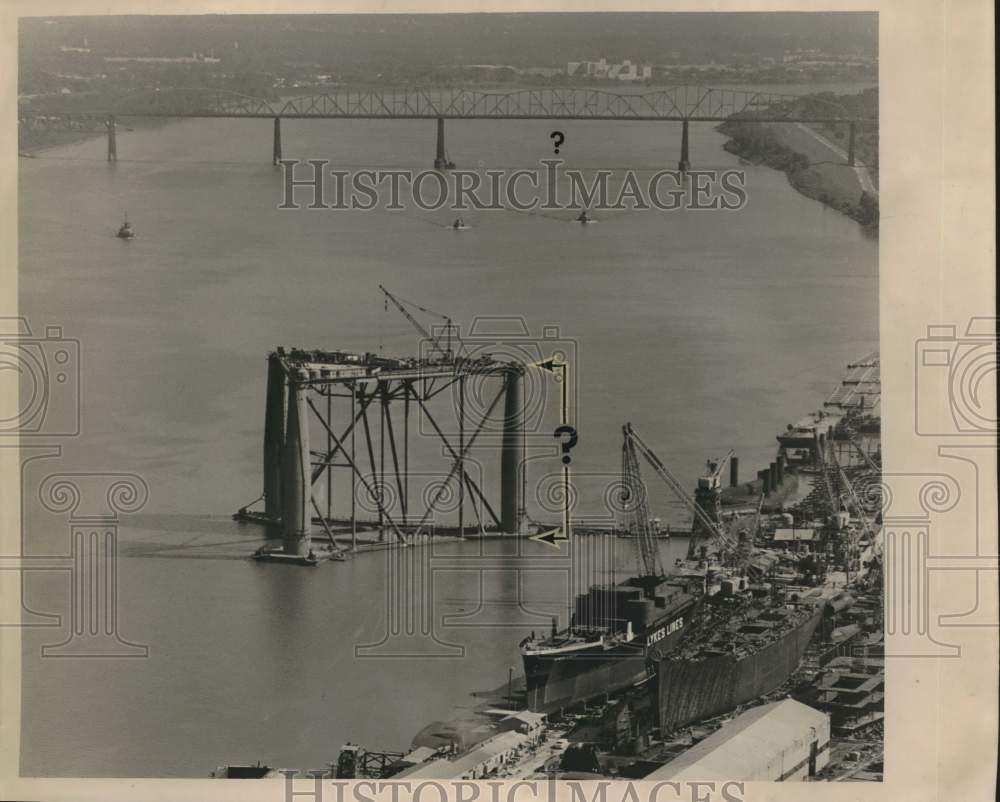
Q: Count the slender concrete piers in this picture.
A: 5